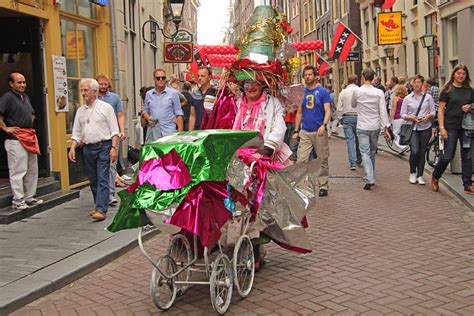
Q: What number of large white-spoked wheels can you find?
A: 4